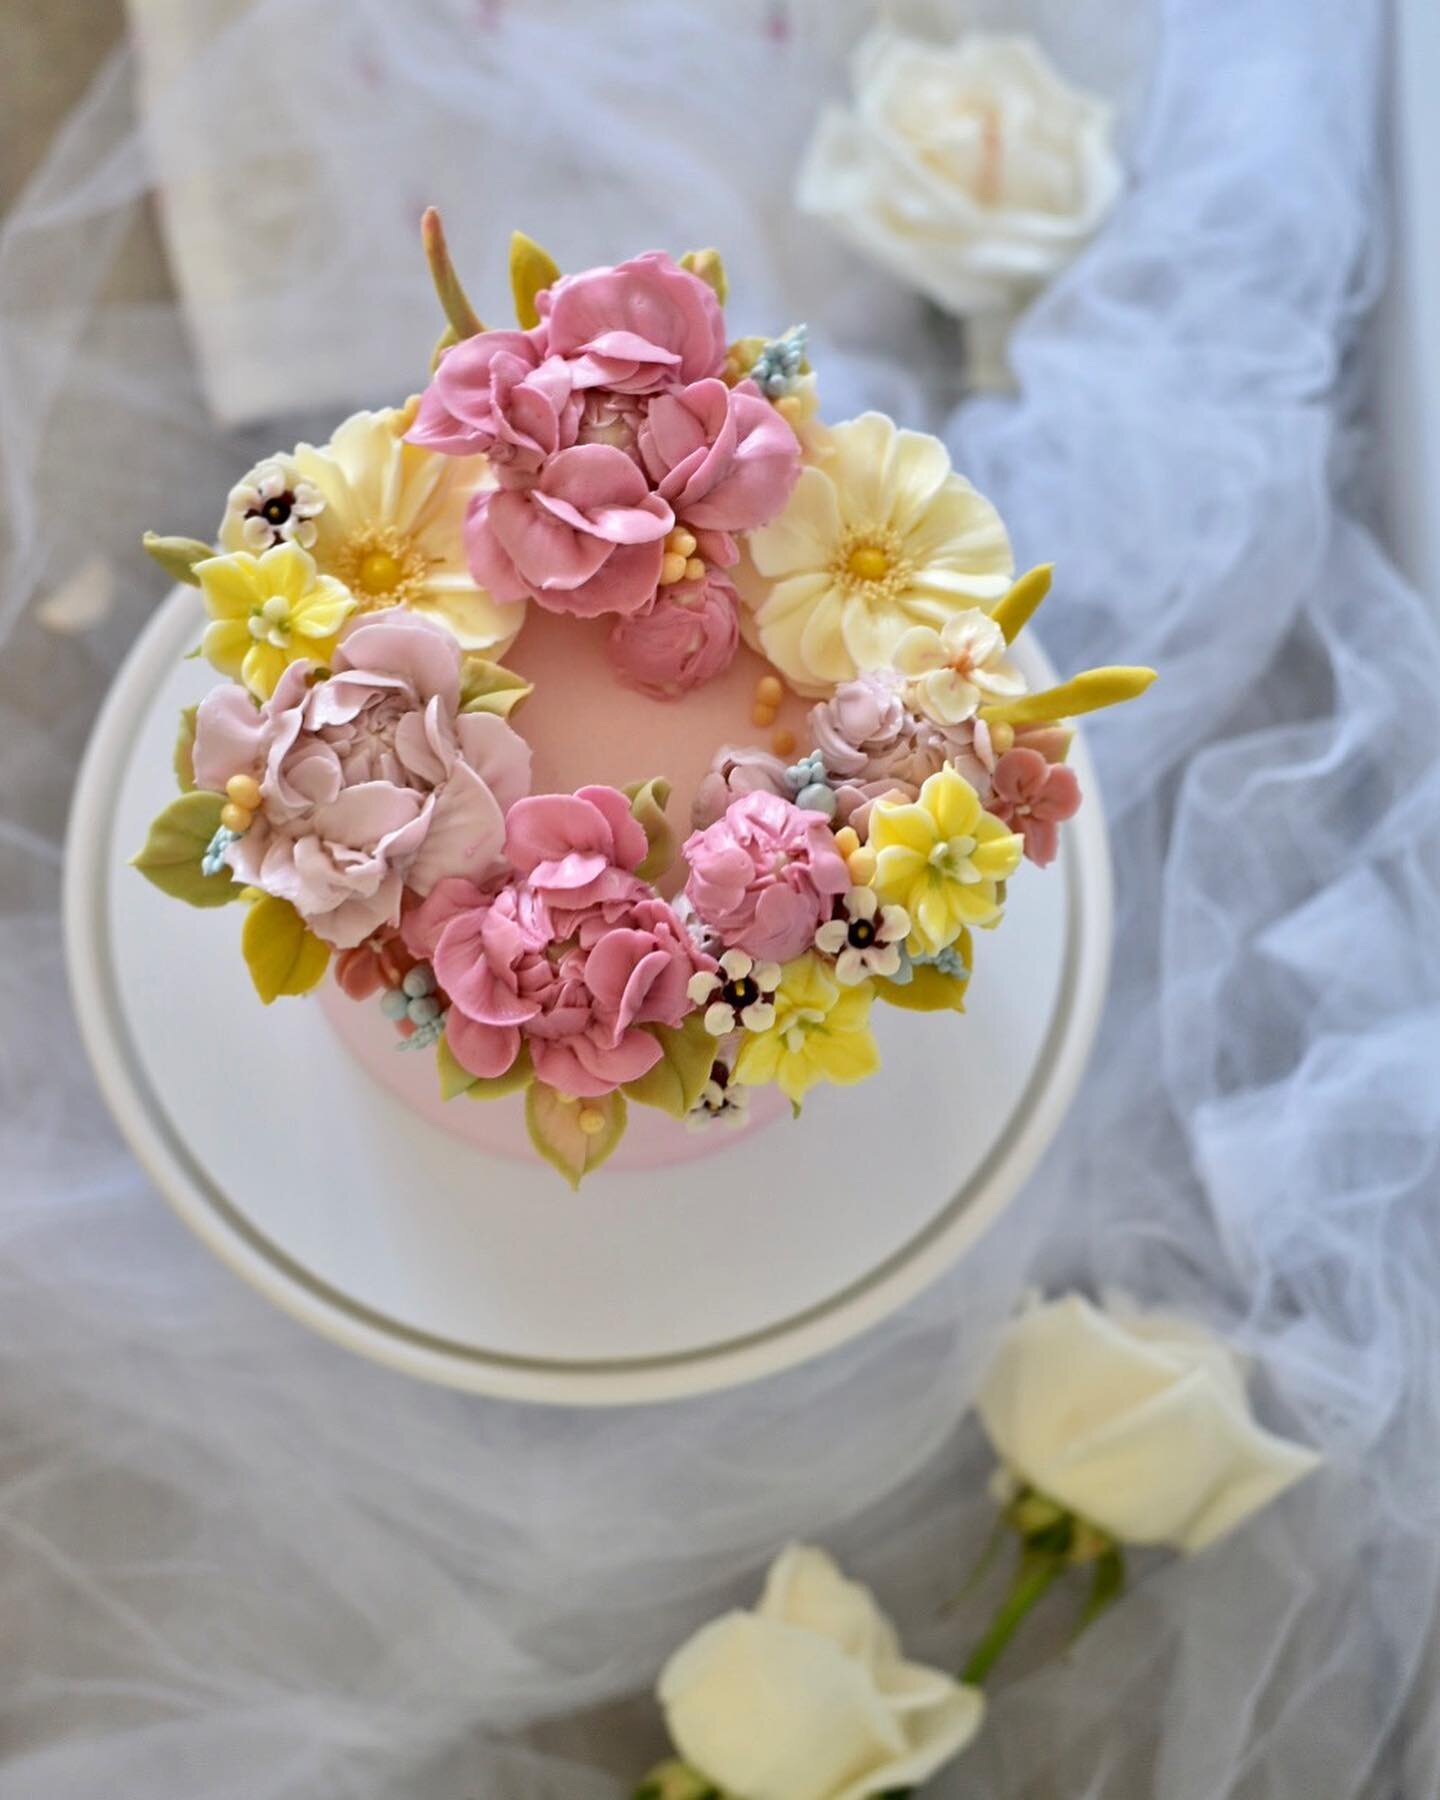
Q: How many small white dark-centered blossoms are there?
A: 4